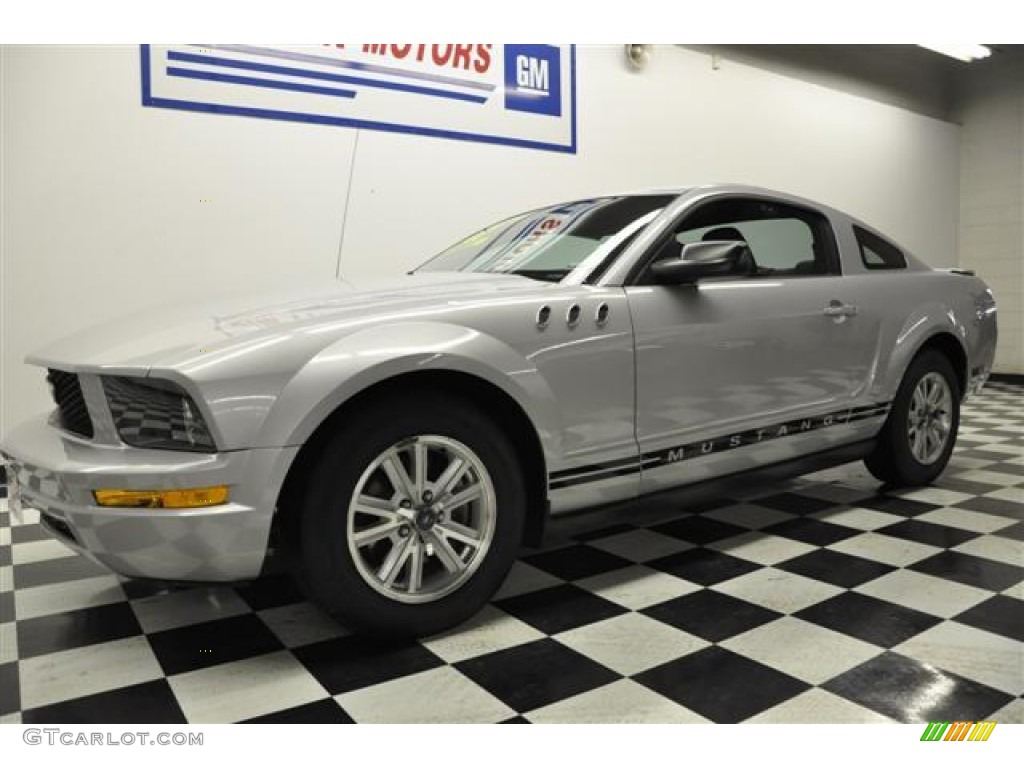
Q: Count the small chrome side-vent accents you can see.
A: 3